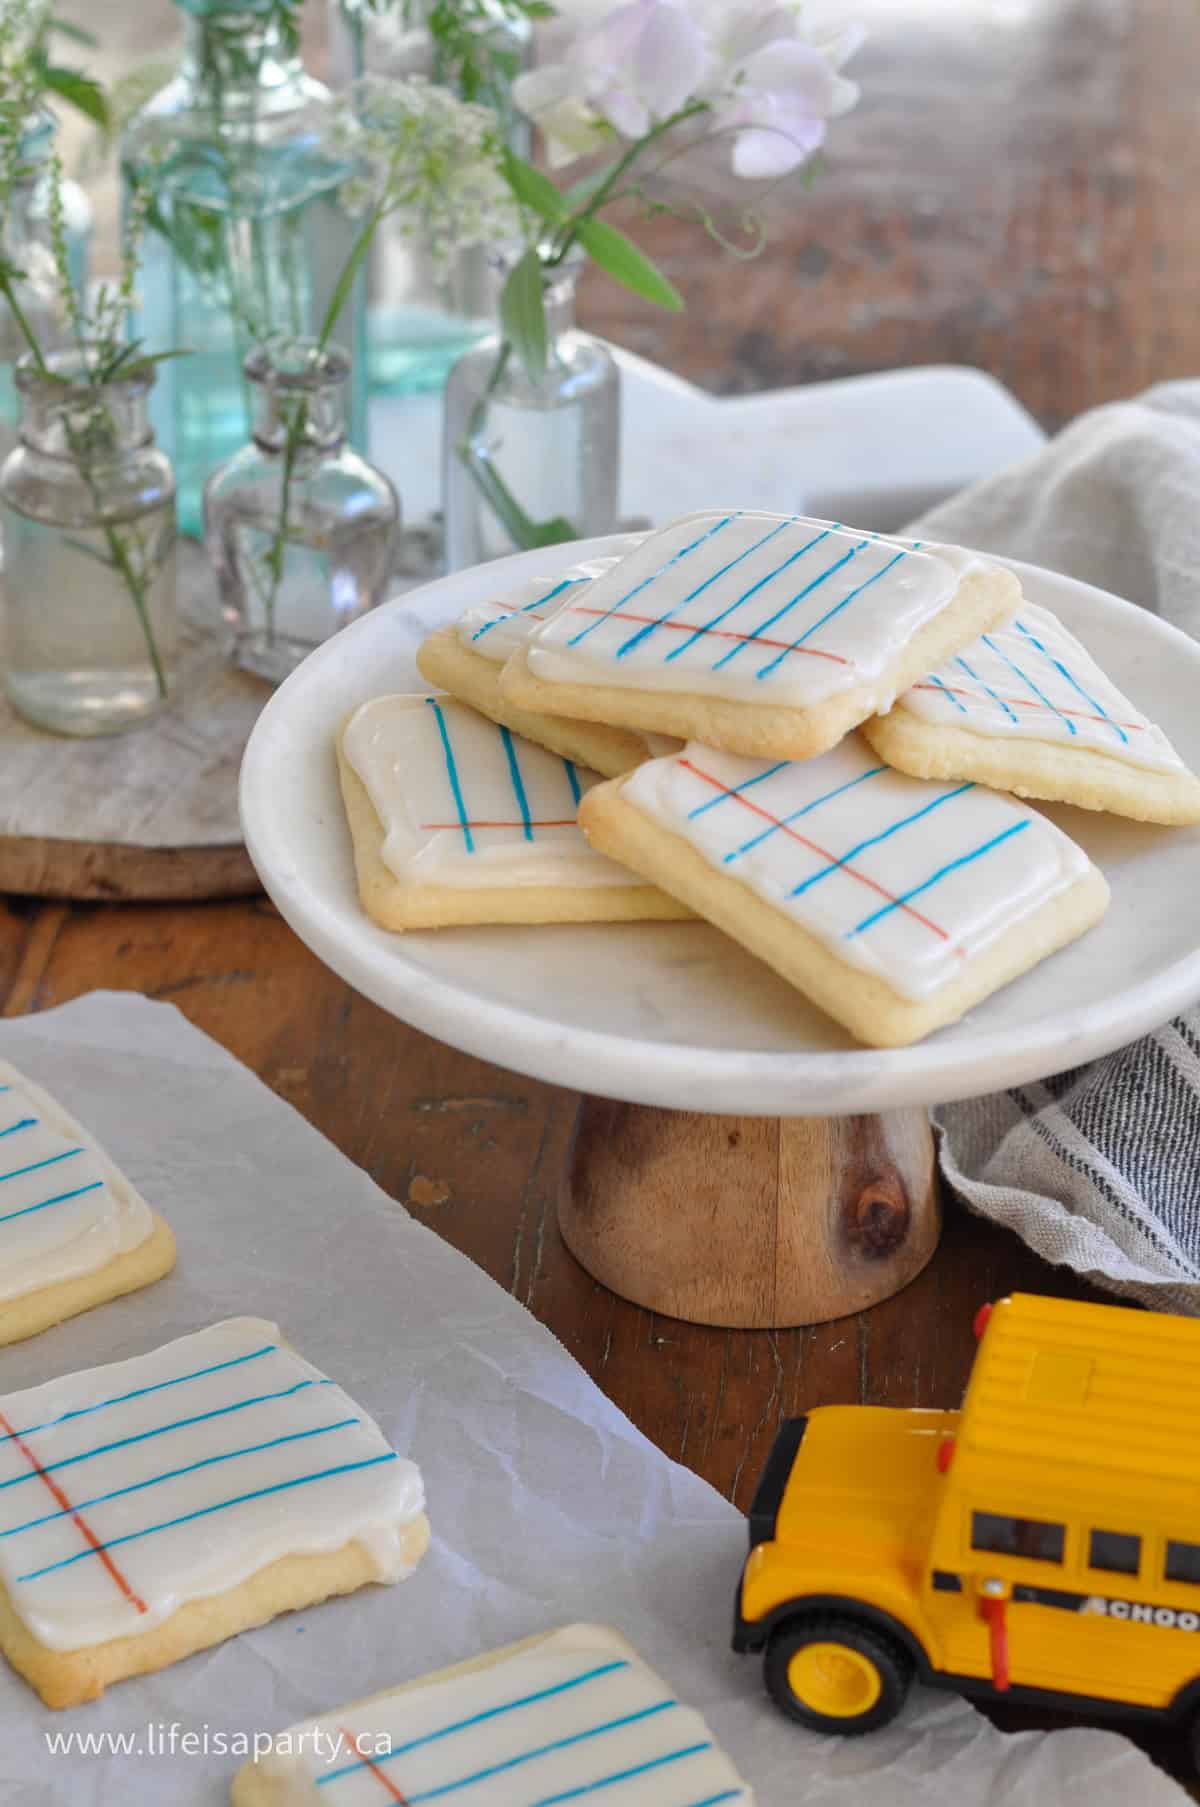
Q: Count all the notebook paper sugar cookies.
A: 8